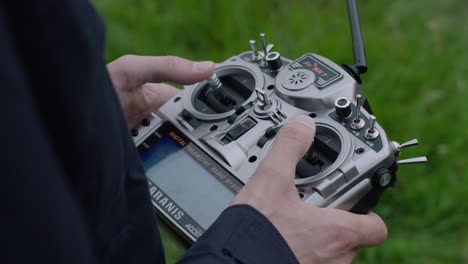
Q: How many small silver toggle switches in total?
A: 7